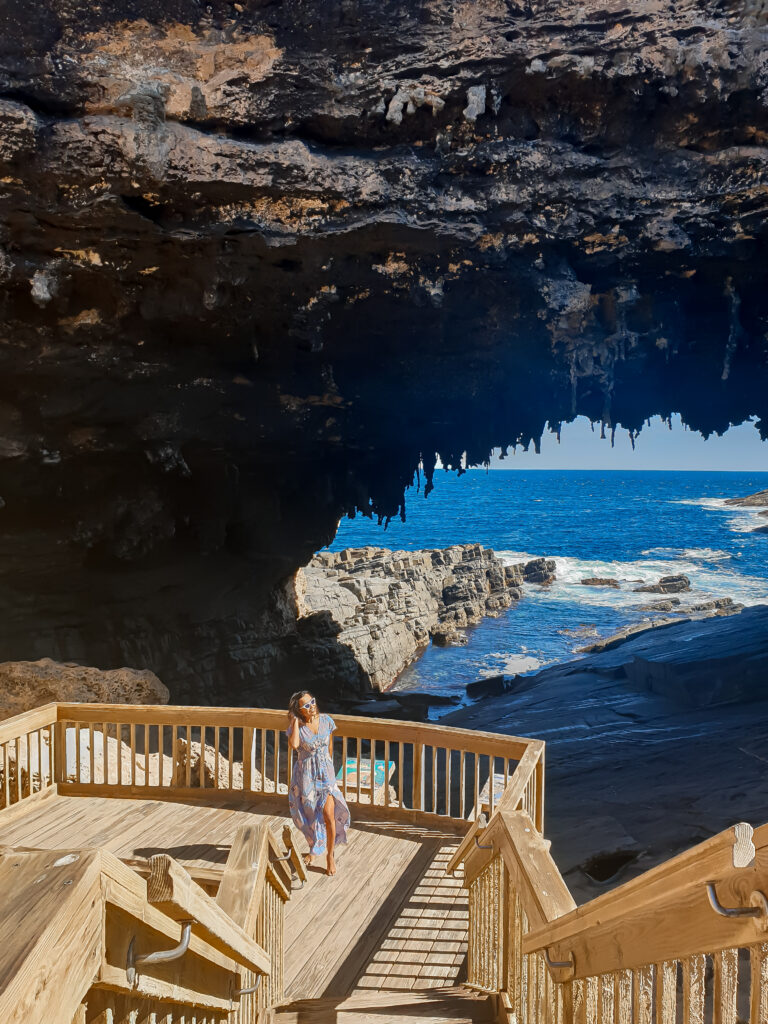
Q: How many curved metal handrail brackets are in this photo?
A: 8